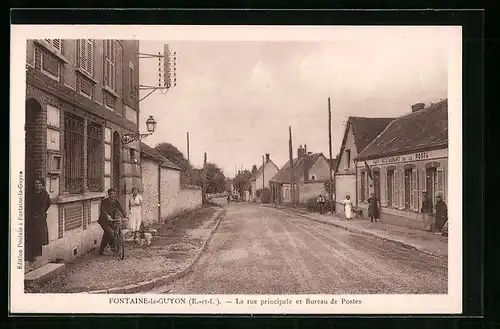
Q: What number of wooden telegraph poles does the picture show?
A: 5